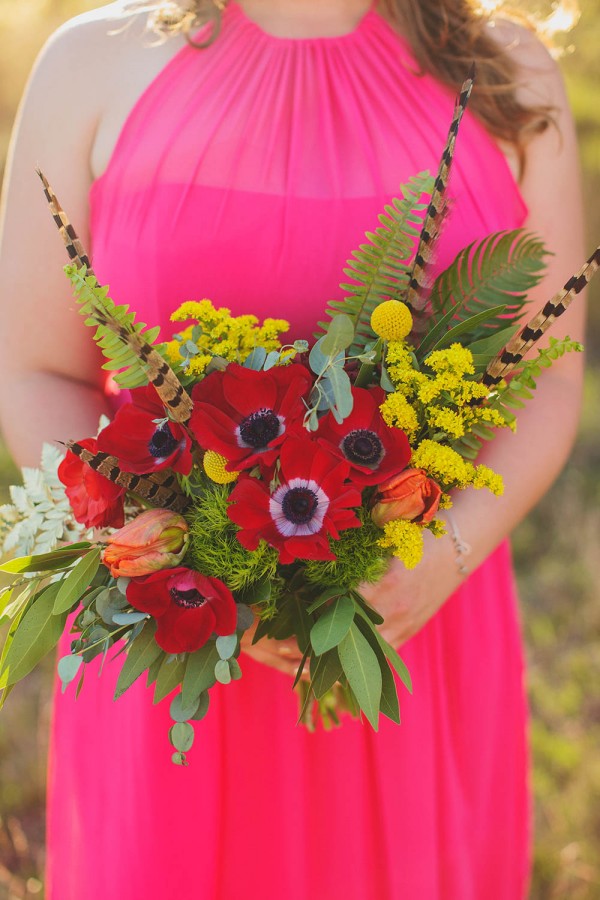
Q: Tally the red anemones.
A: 5